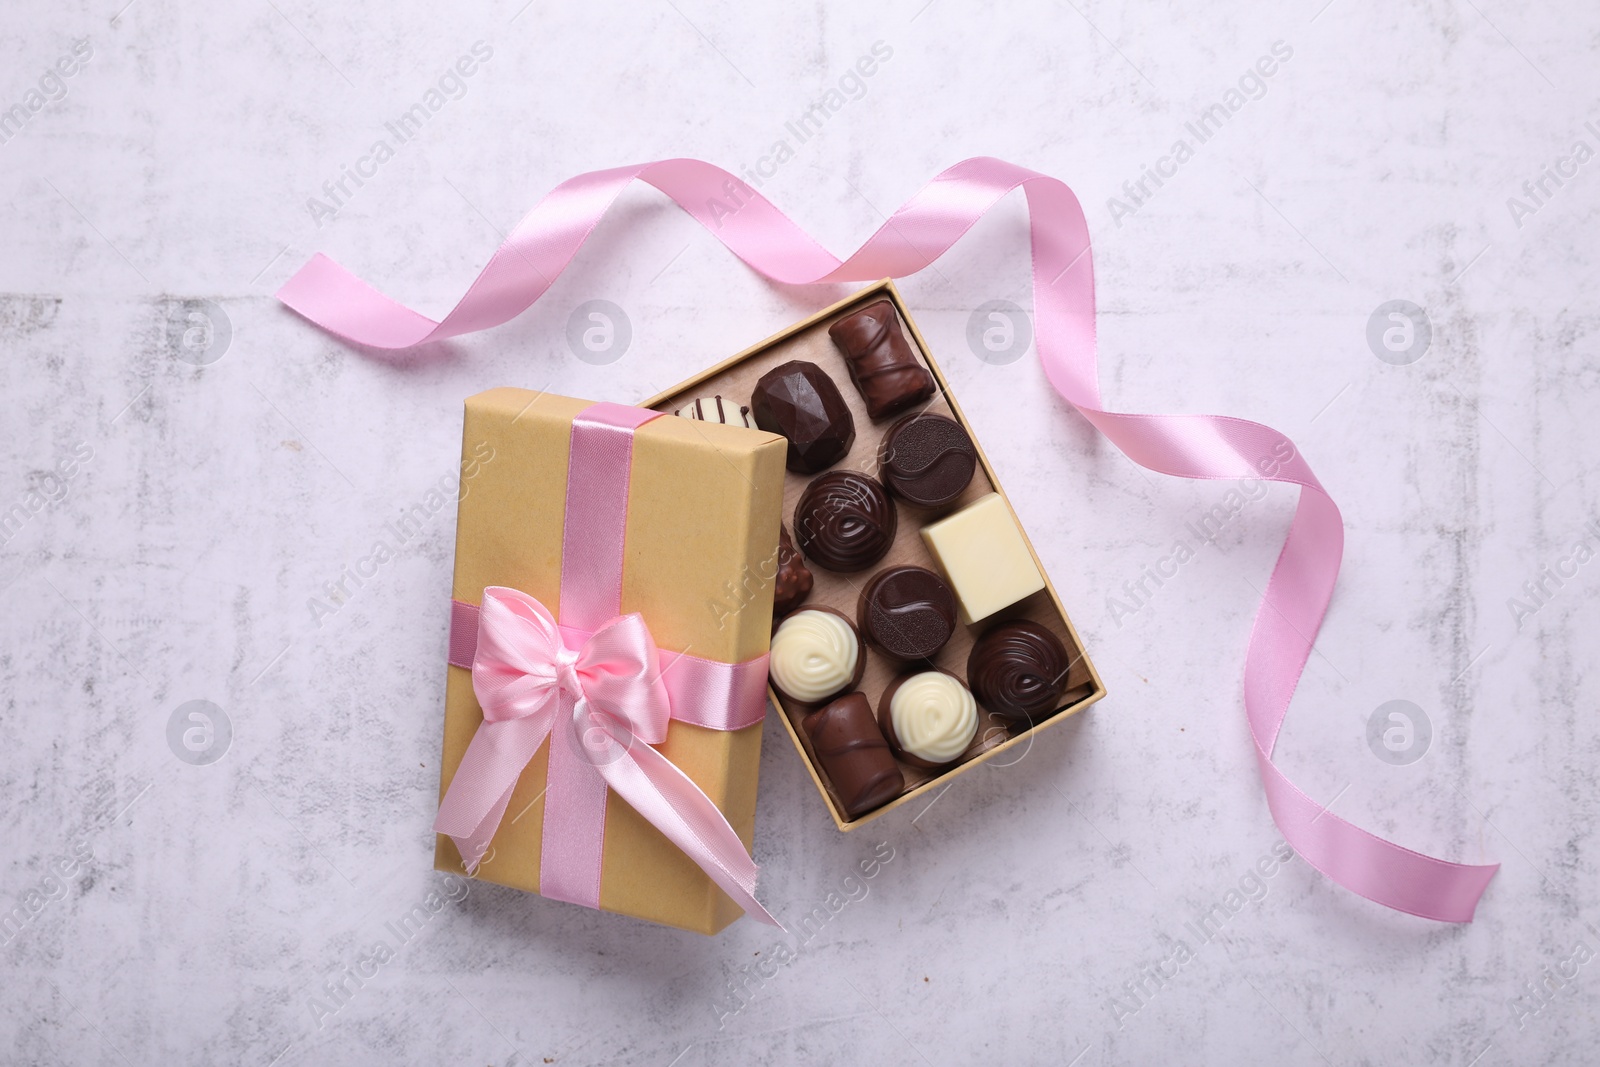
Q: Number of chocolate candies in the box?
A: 12